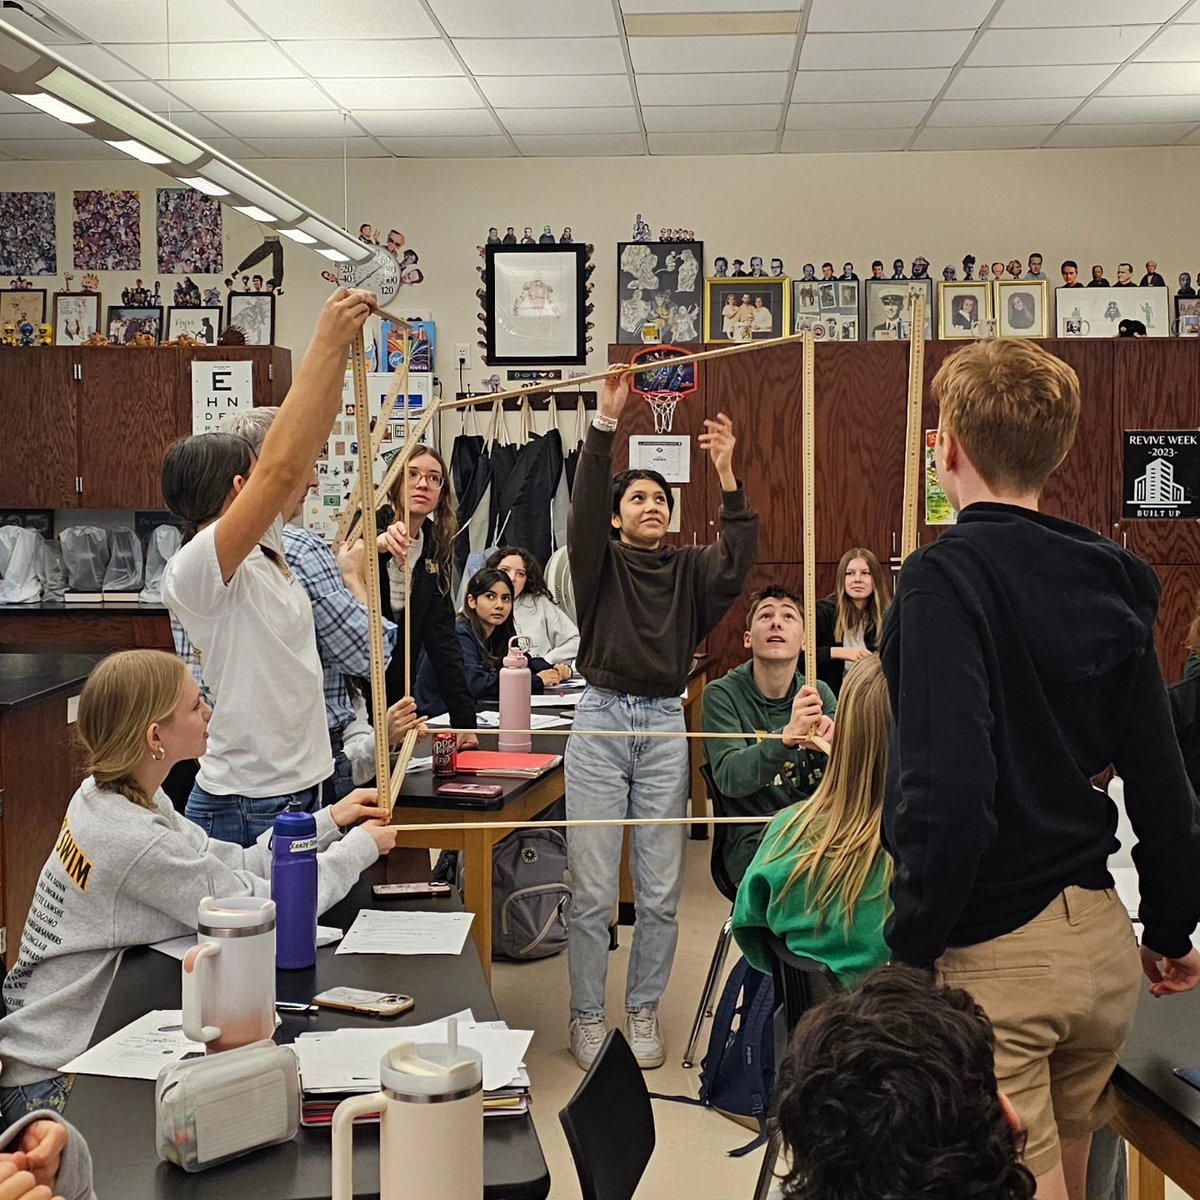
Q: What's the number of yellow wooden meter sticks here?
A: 12